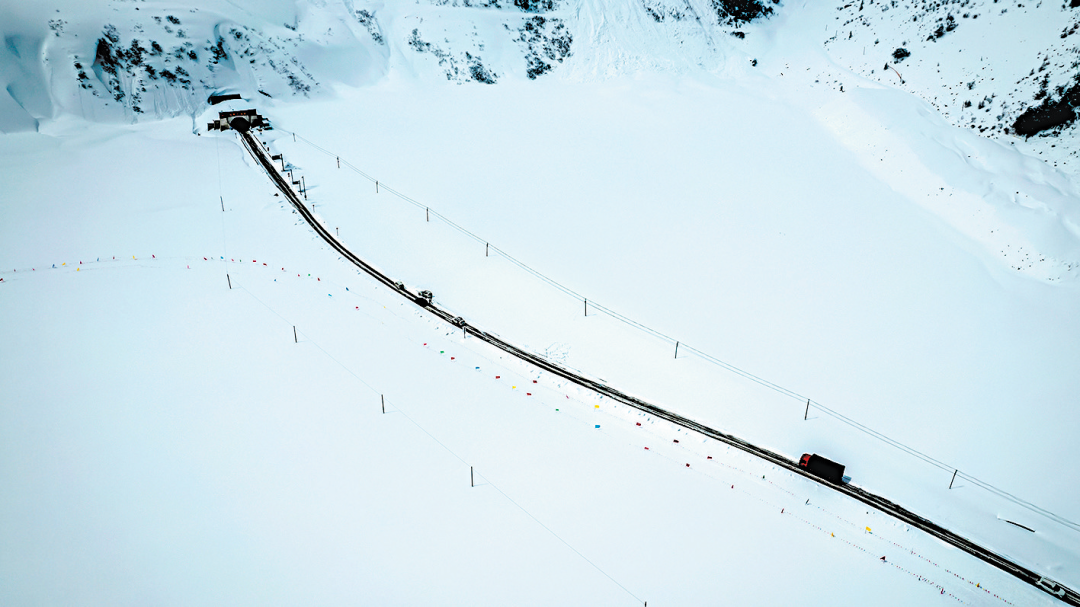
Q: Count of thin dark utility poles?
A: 15